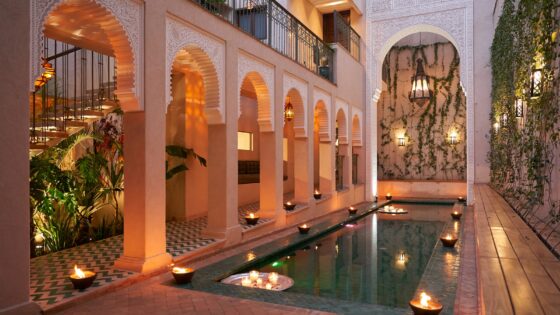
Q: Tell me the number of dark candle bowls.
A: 12